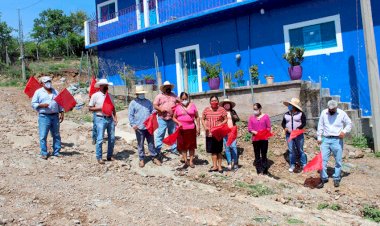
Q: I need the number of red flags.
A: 11